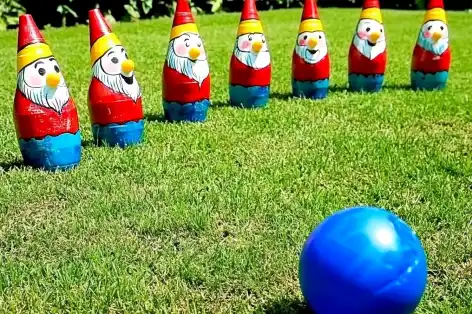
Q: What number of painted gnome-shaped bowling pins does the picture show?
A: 7